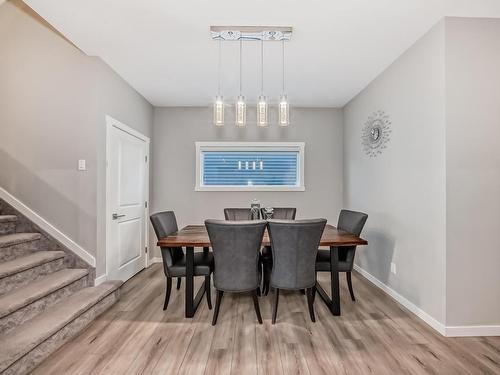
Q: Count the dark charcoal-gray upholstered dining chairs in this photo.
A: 6